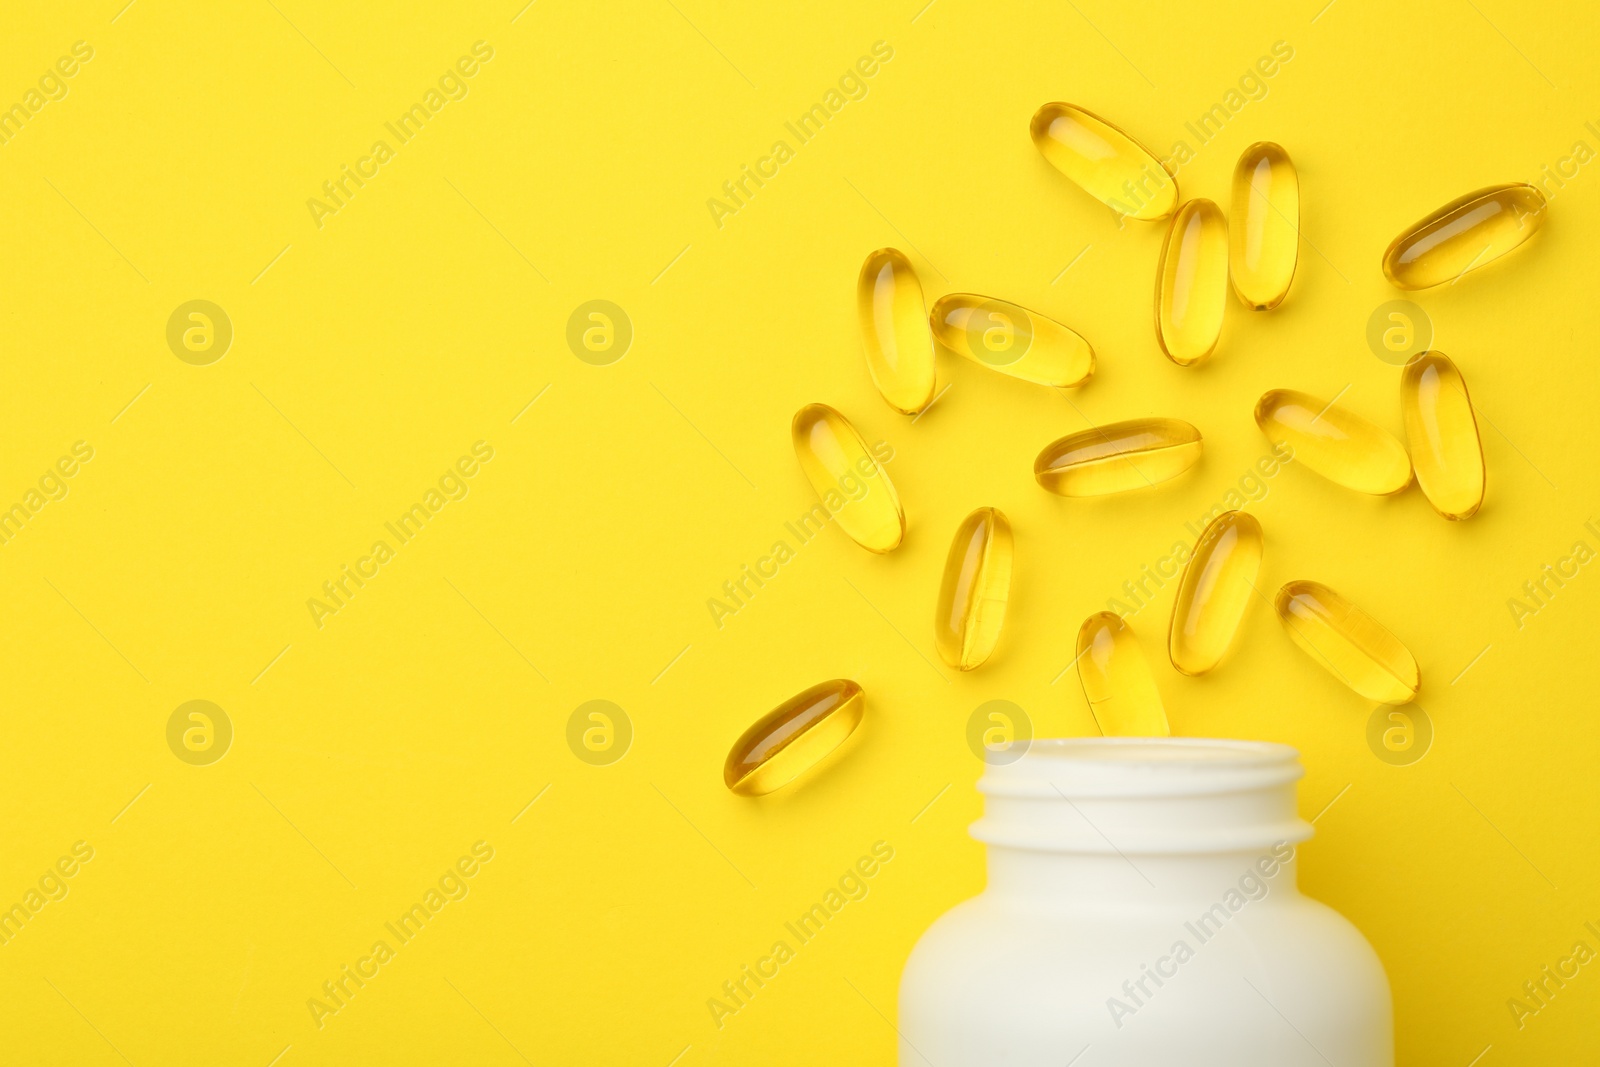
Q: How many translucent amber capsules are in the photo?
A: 15